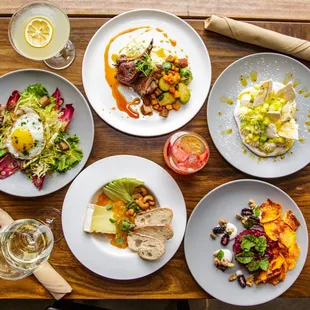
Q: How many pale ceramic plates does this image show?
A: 5